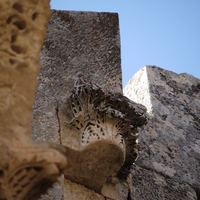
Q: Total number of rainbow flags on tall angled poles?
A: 0